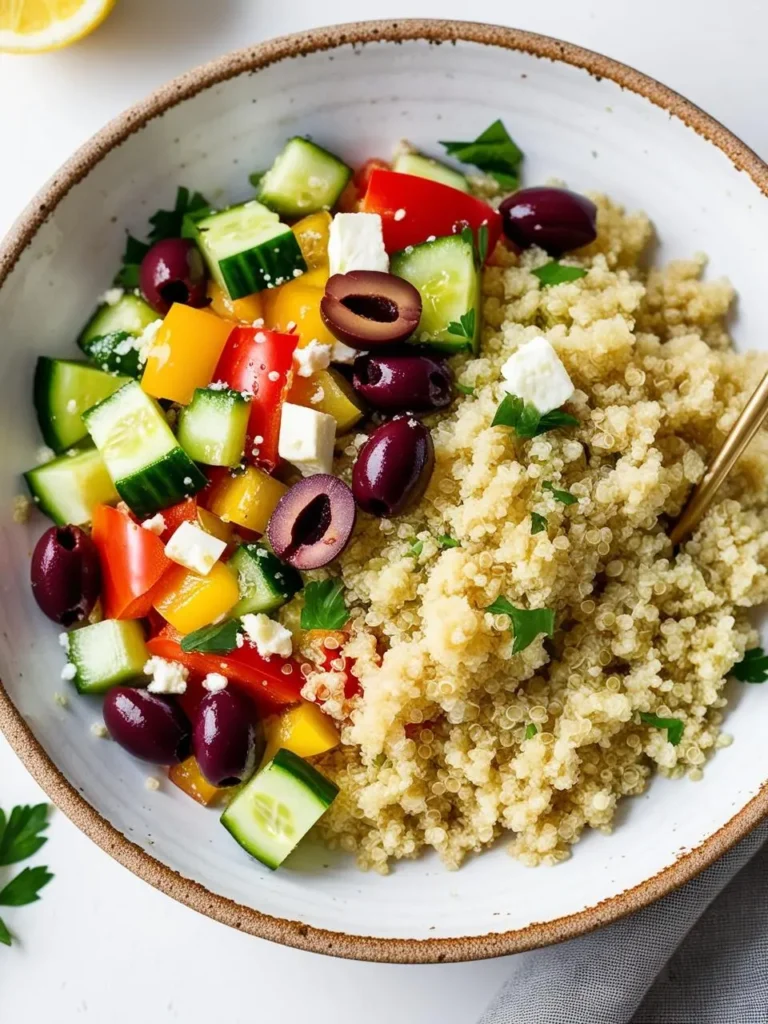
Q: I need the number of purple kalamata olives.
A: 9